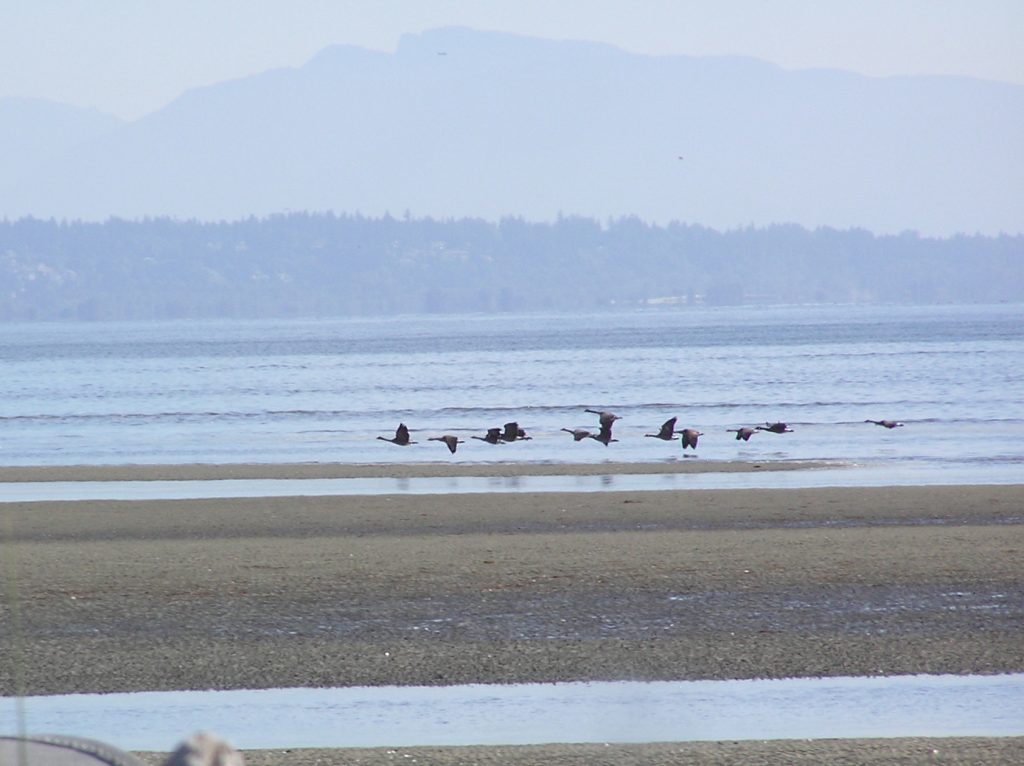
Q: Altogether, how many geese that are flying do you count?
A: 12